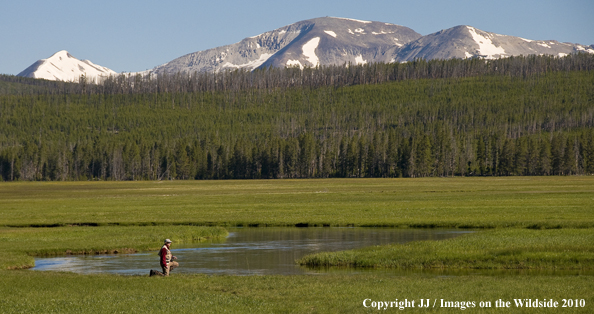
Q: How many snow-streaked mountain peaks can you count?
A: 3